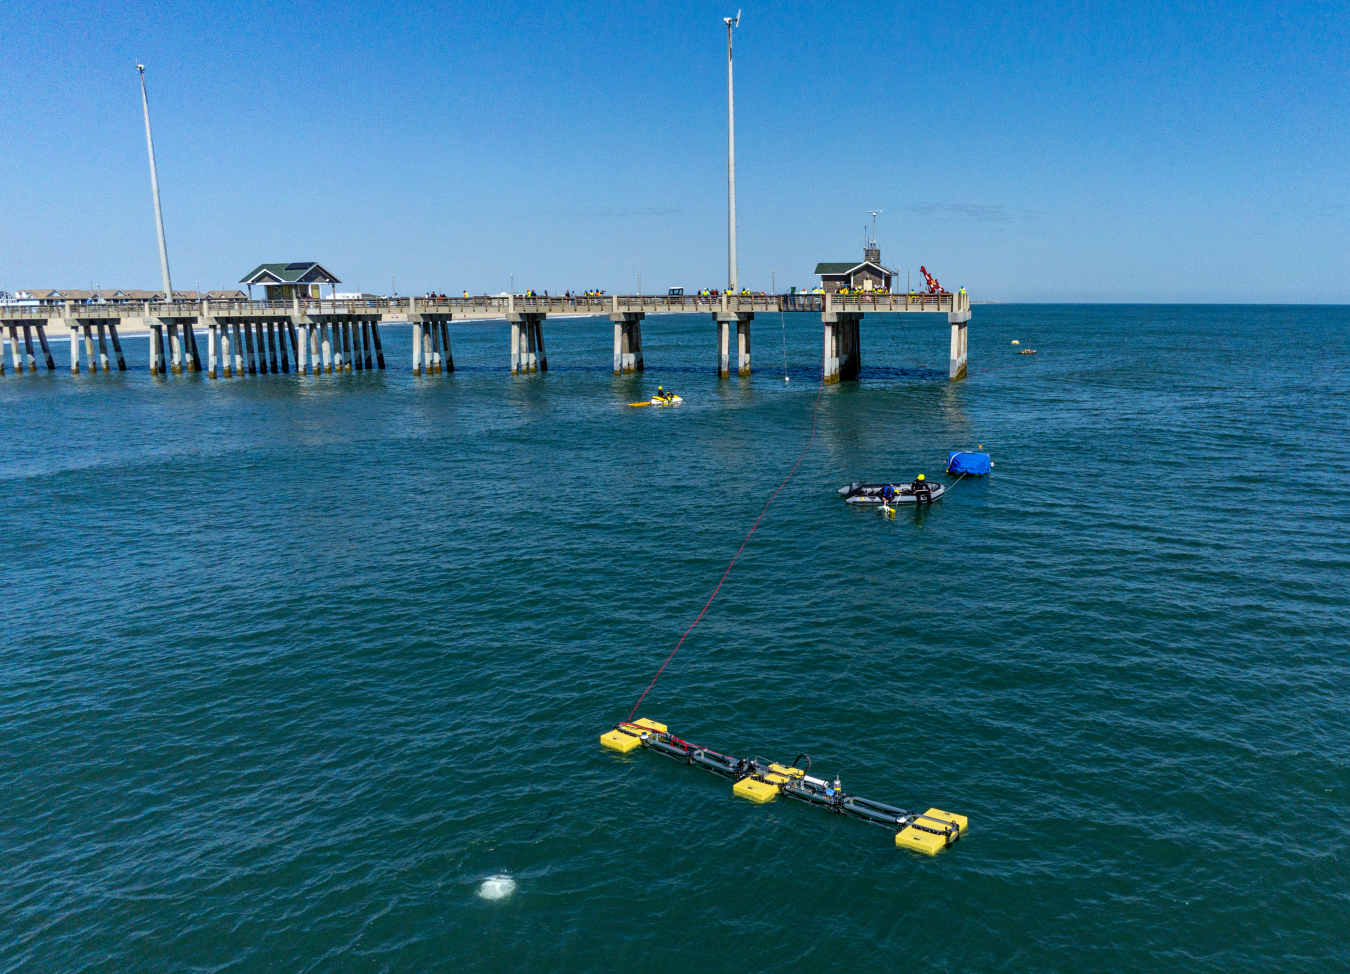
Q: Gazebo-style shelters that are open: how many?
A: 1